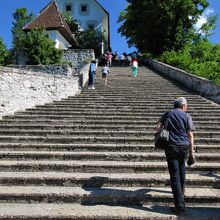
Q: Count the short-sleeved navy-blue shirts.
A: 1